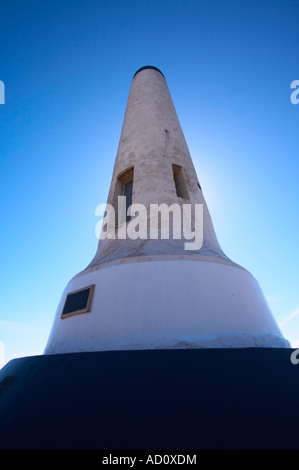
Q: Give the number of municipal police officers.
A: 0